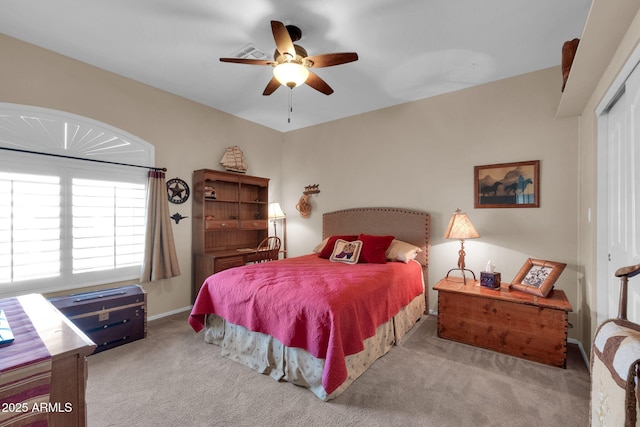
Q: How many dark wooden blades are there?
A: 5